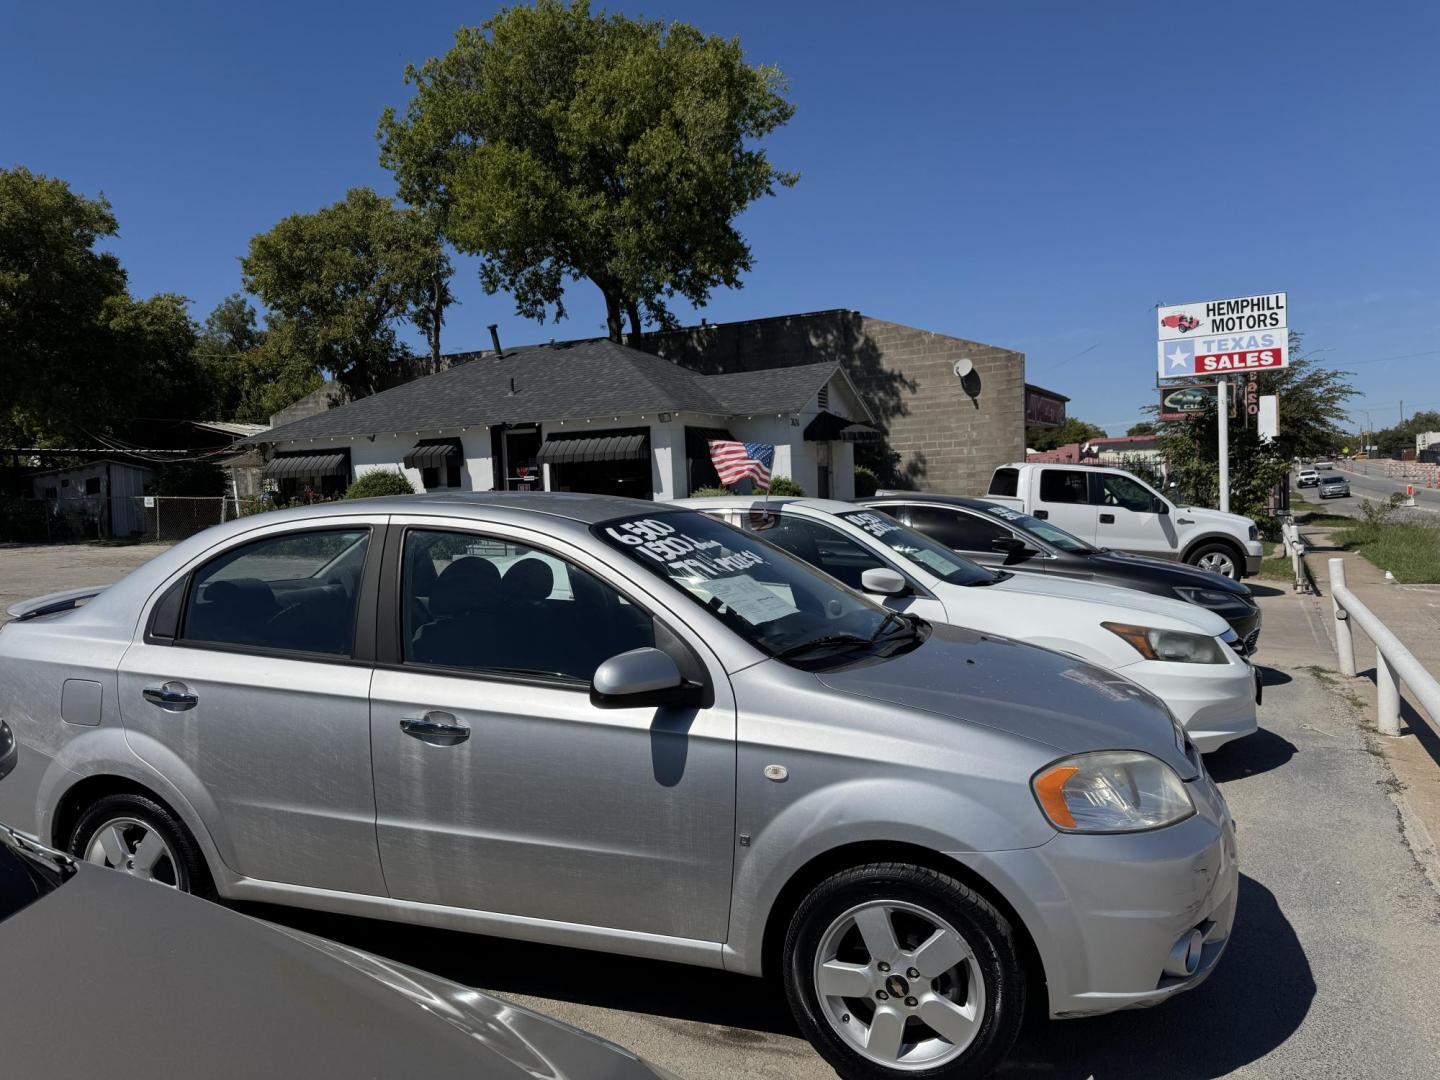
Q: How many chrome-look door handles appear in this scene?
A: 2